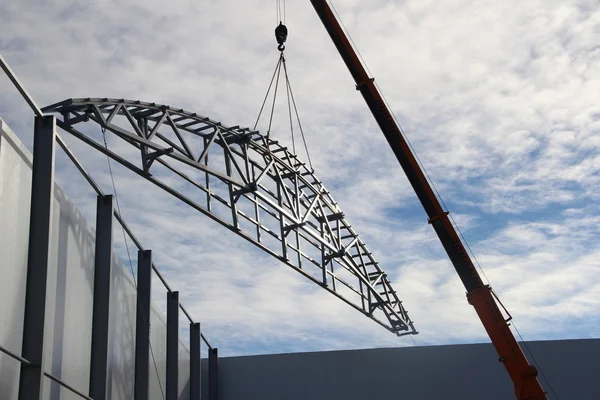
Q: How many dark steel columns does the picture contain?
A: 6